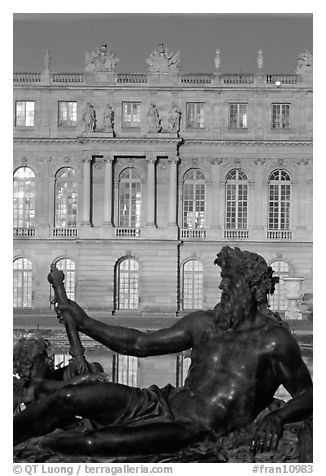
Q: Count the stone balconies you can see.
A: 6